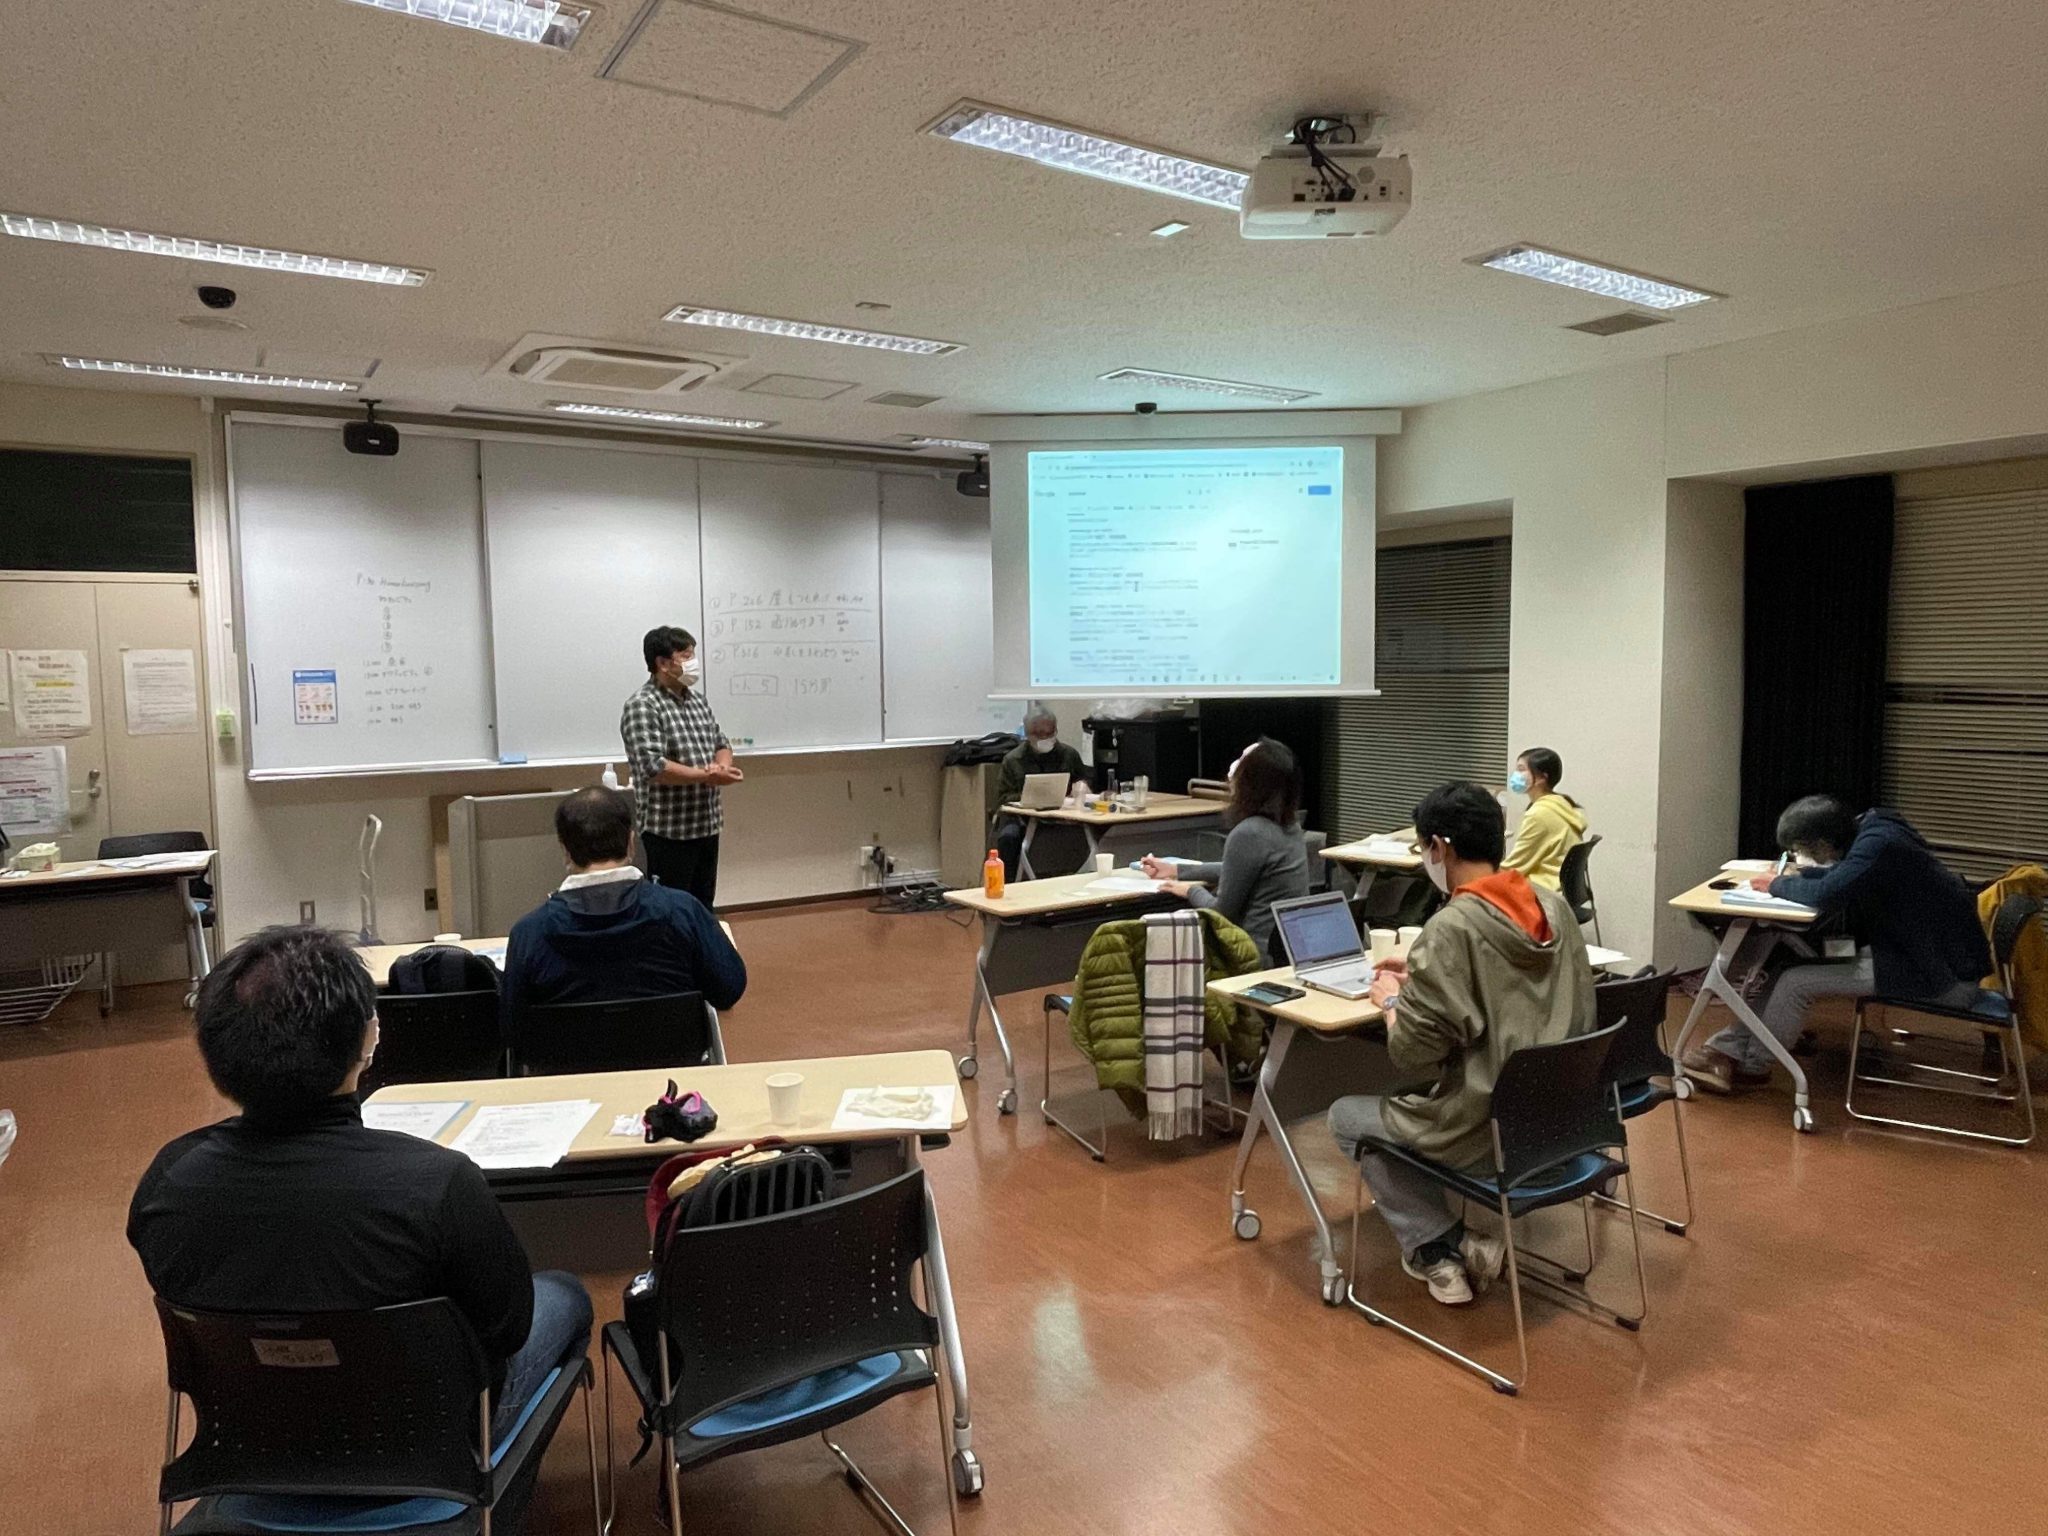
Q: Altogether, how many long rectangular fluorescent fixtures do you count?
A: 9